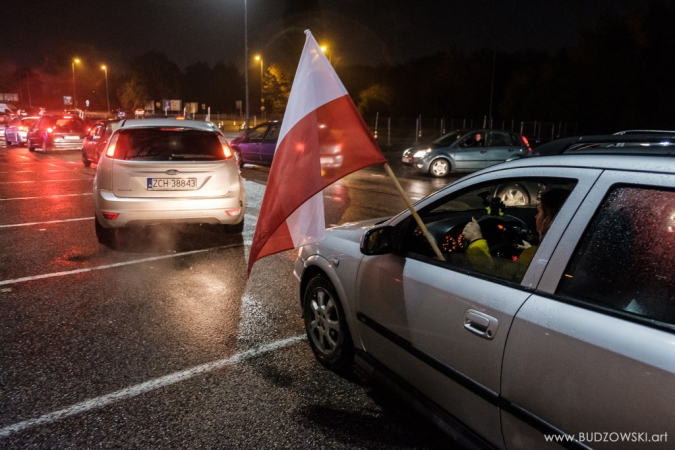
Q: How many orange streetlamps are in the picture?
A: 4